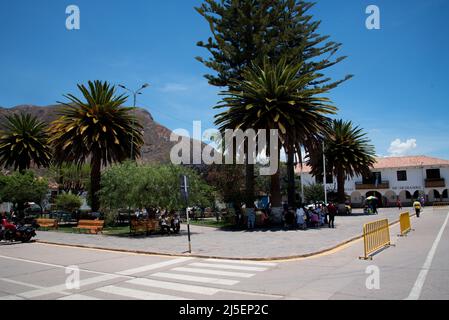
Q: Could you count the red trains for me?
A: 0